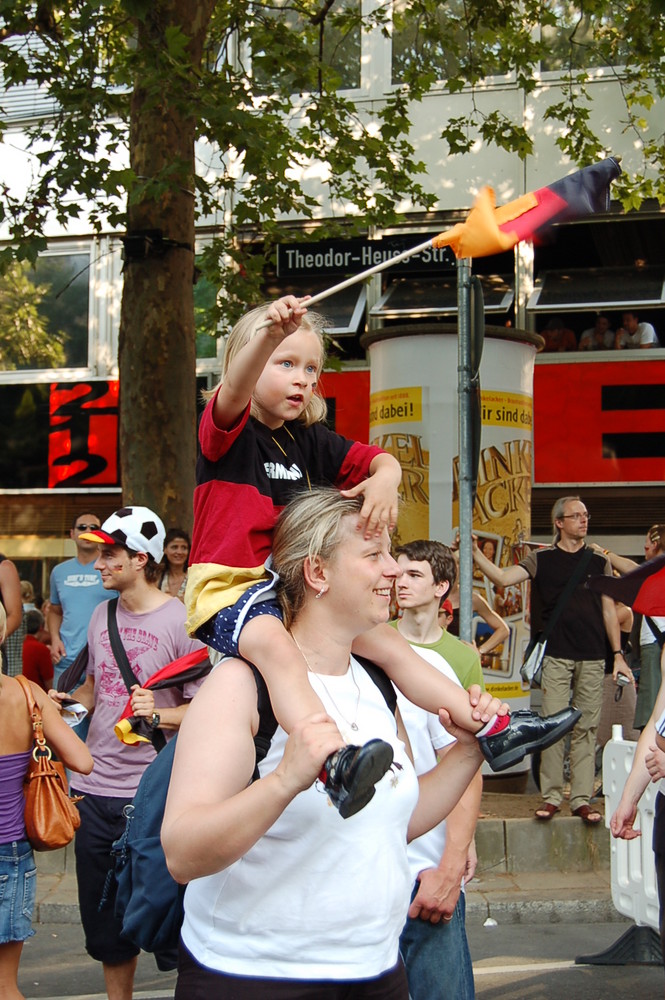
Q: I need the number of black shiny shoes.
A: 2